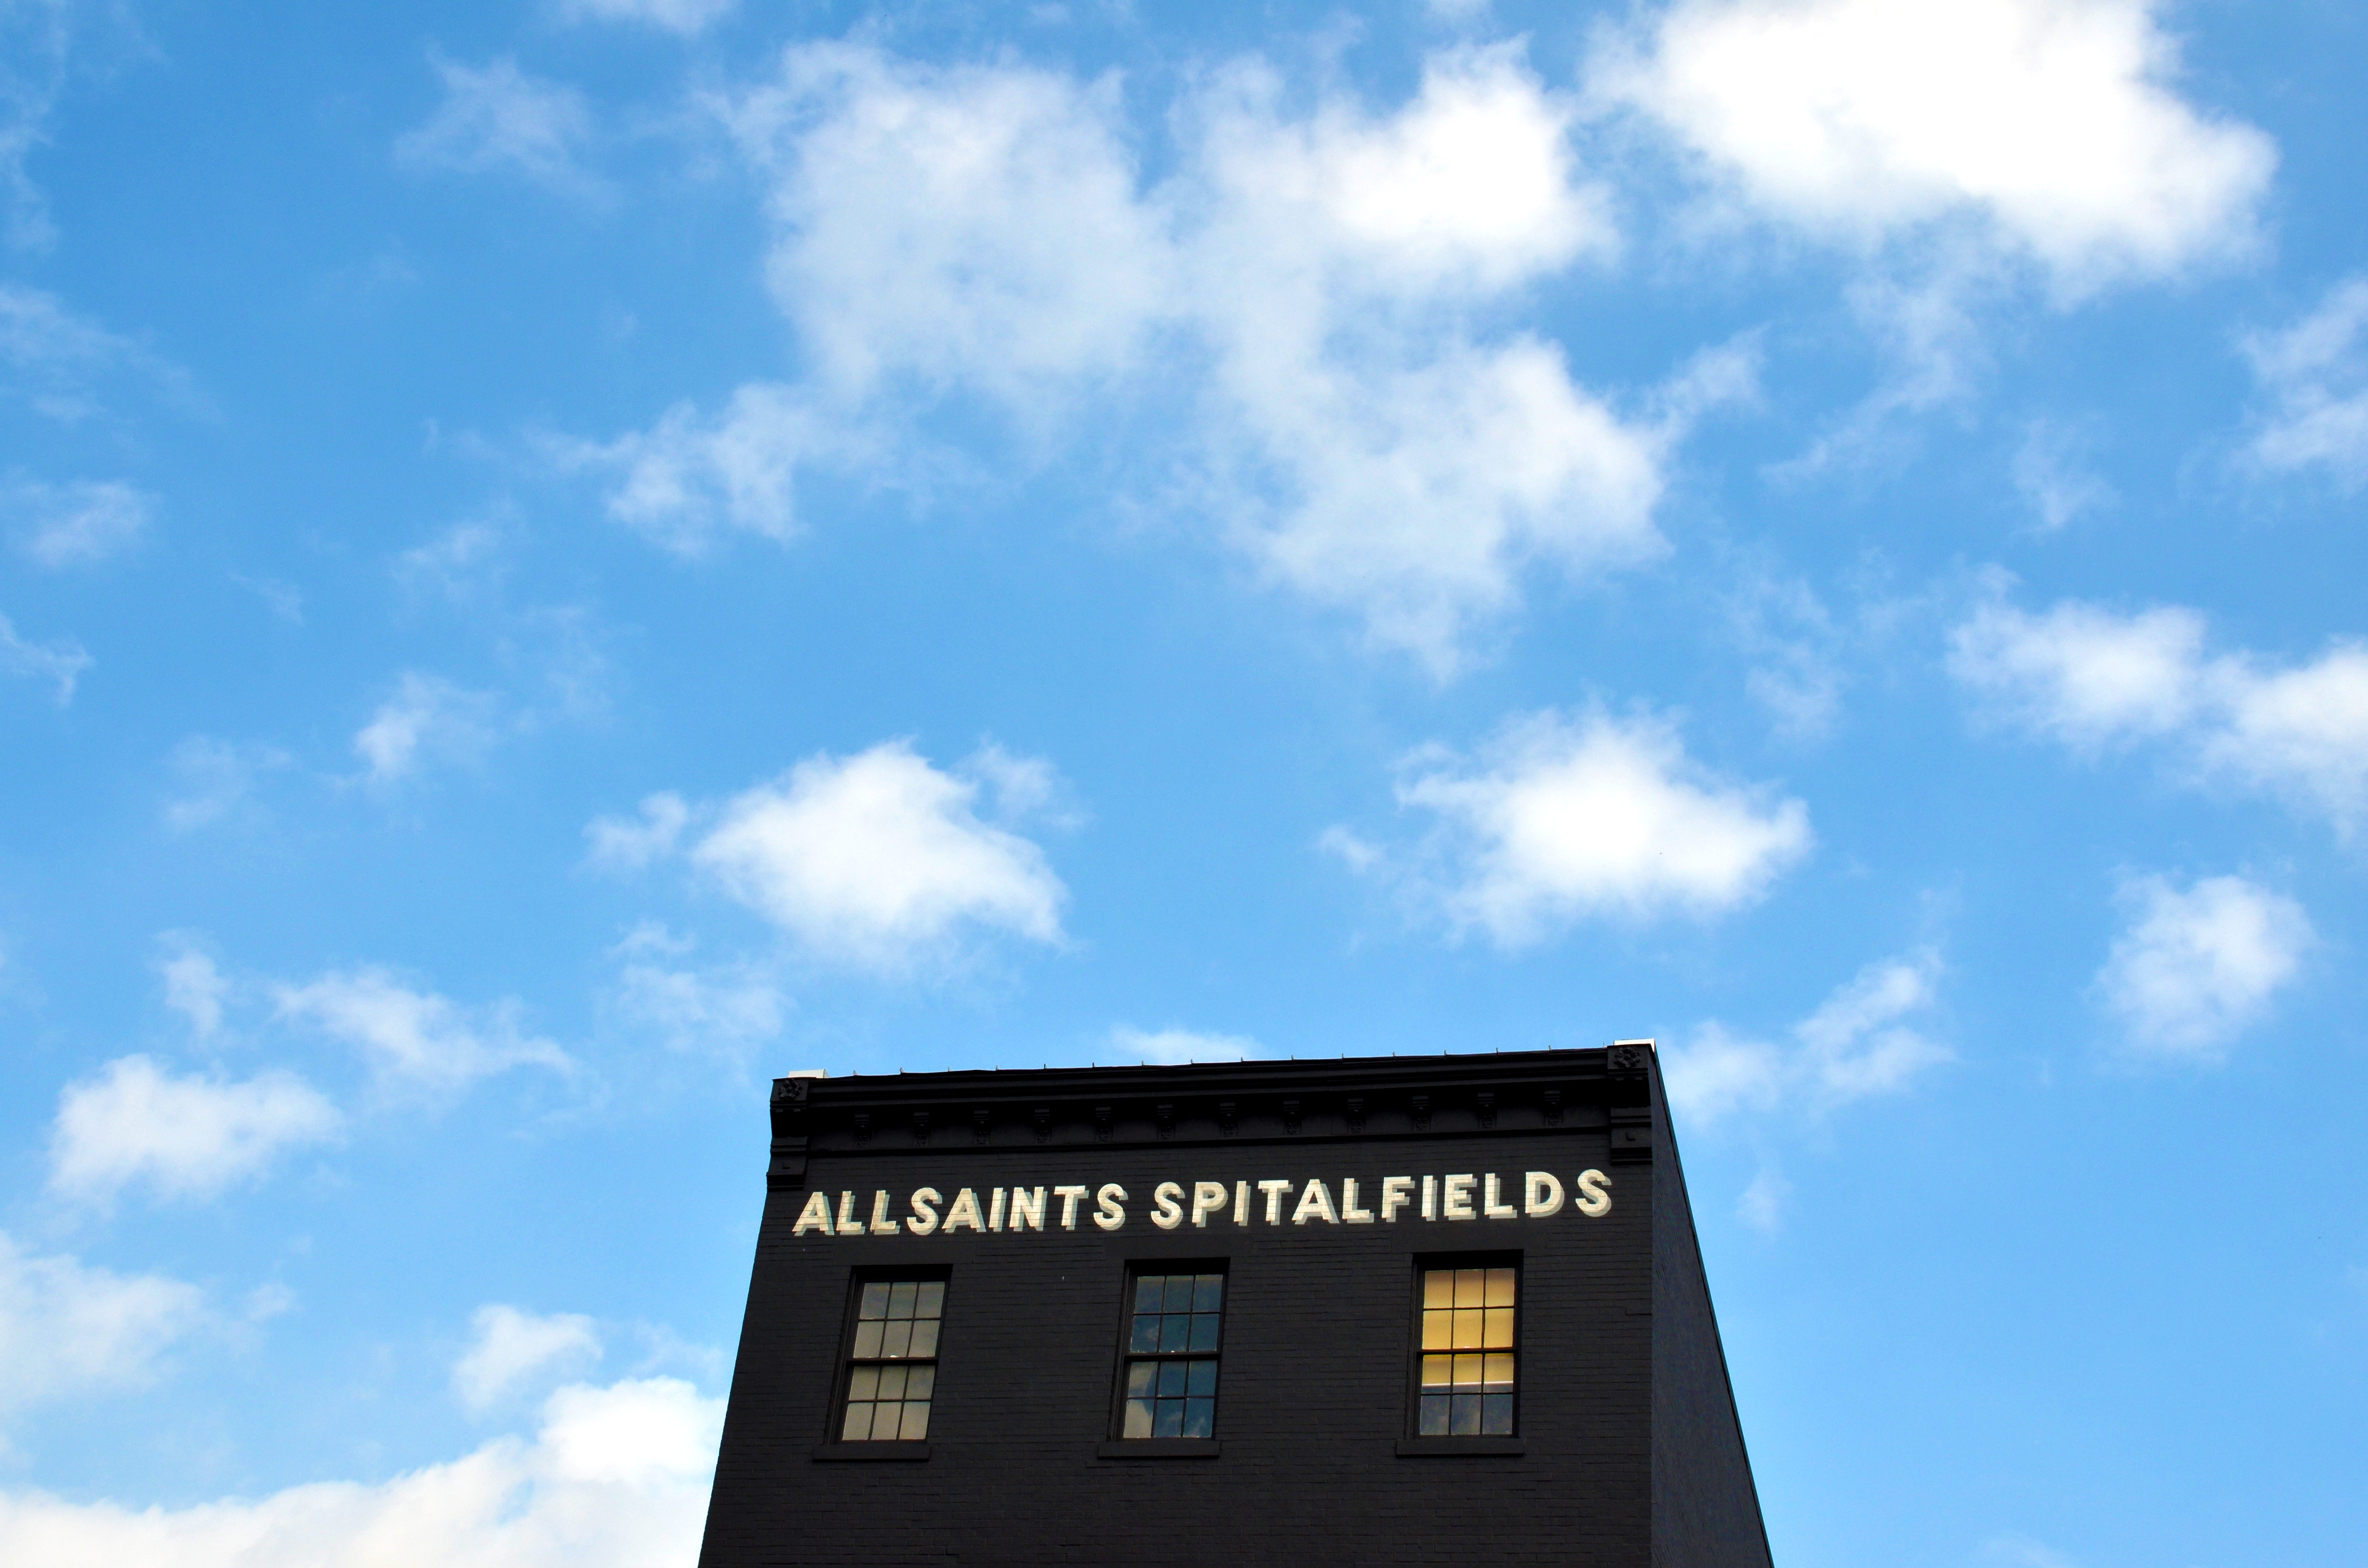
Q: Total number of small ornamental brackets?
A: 12